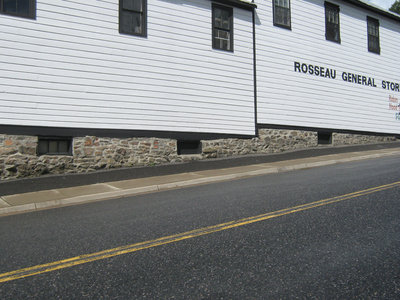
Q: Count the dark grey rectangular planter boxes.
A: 0